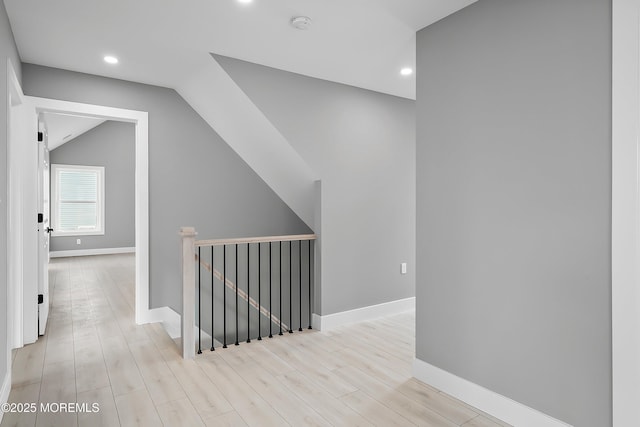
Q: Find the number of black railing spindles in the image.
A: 11